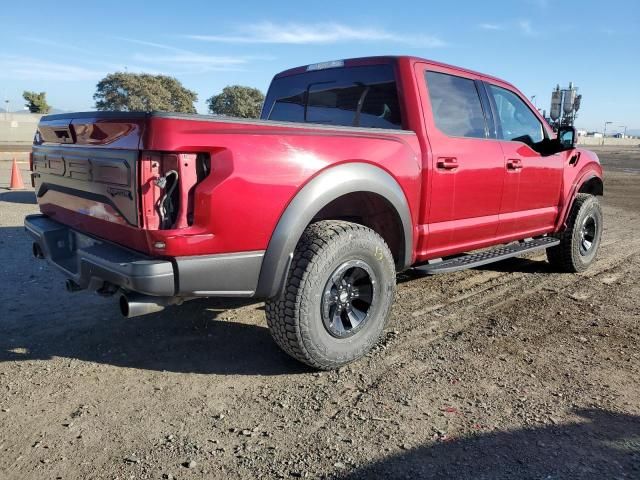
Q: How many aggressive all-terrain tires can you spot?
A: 2